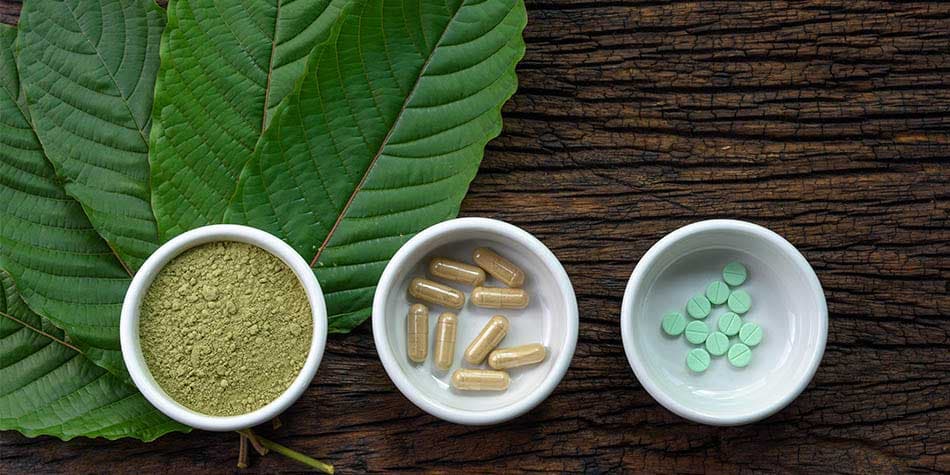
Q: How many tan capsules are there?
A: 9